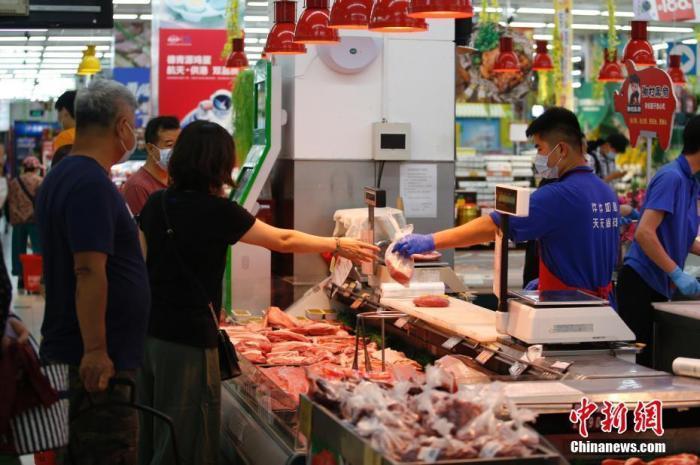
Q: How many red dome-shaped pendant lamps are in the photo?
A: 11